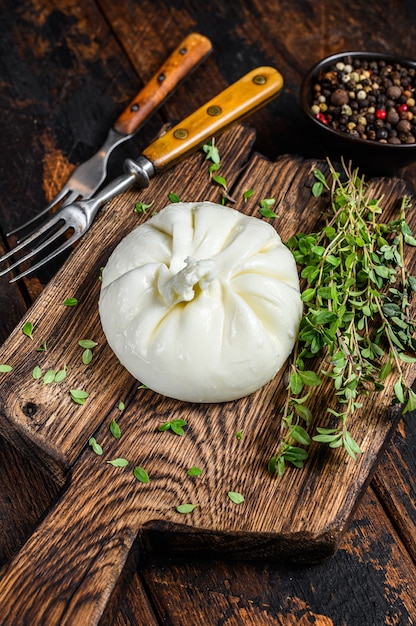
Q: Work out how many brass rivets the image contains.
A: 3